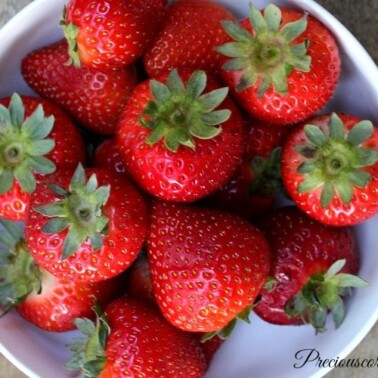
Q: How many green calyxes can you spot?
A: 11